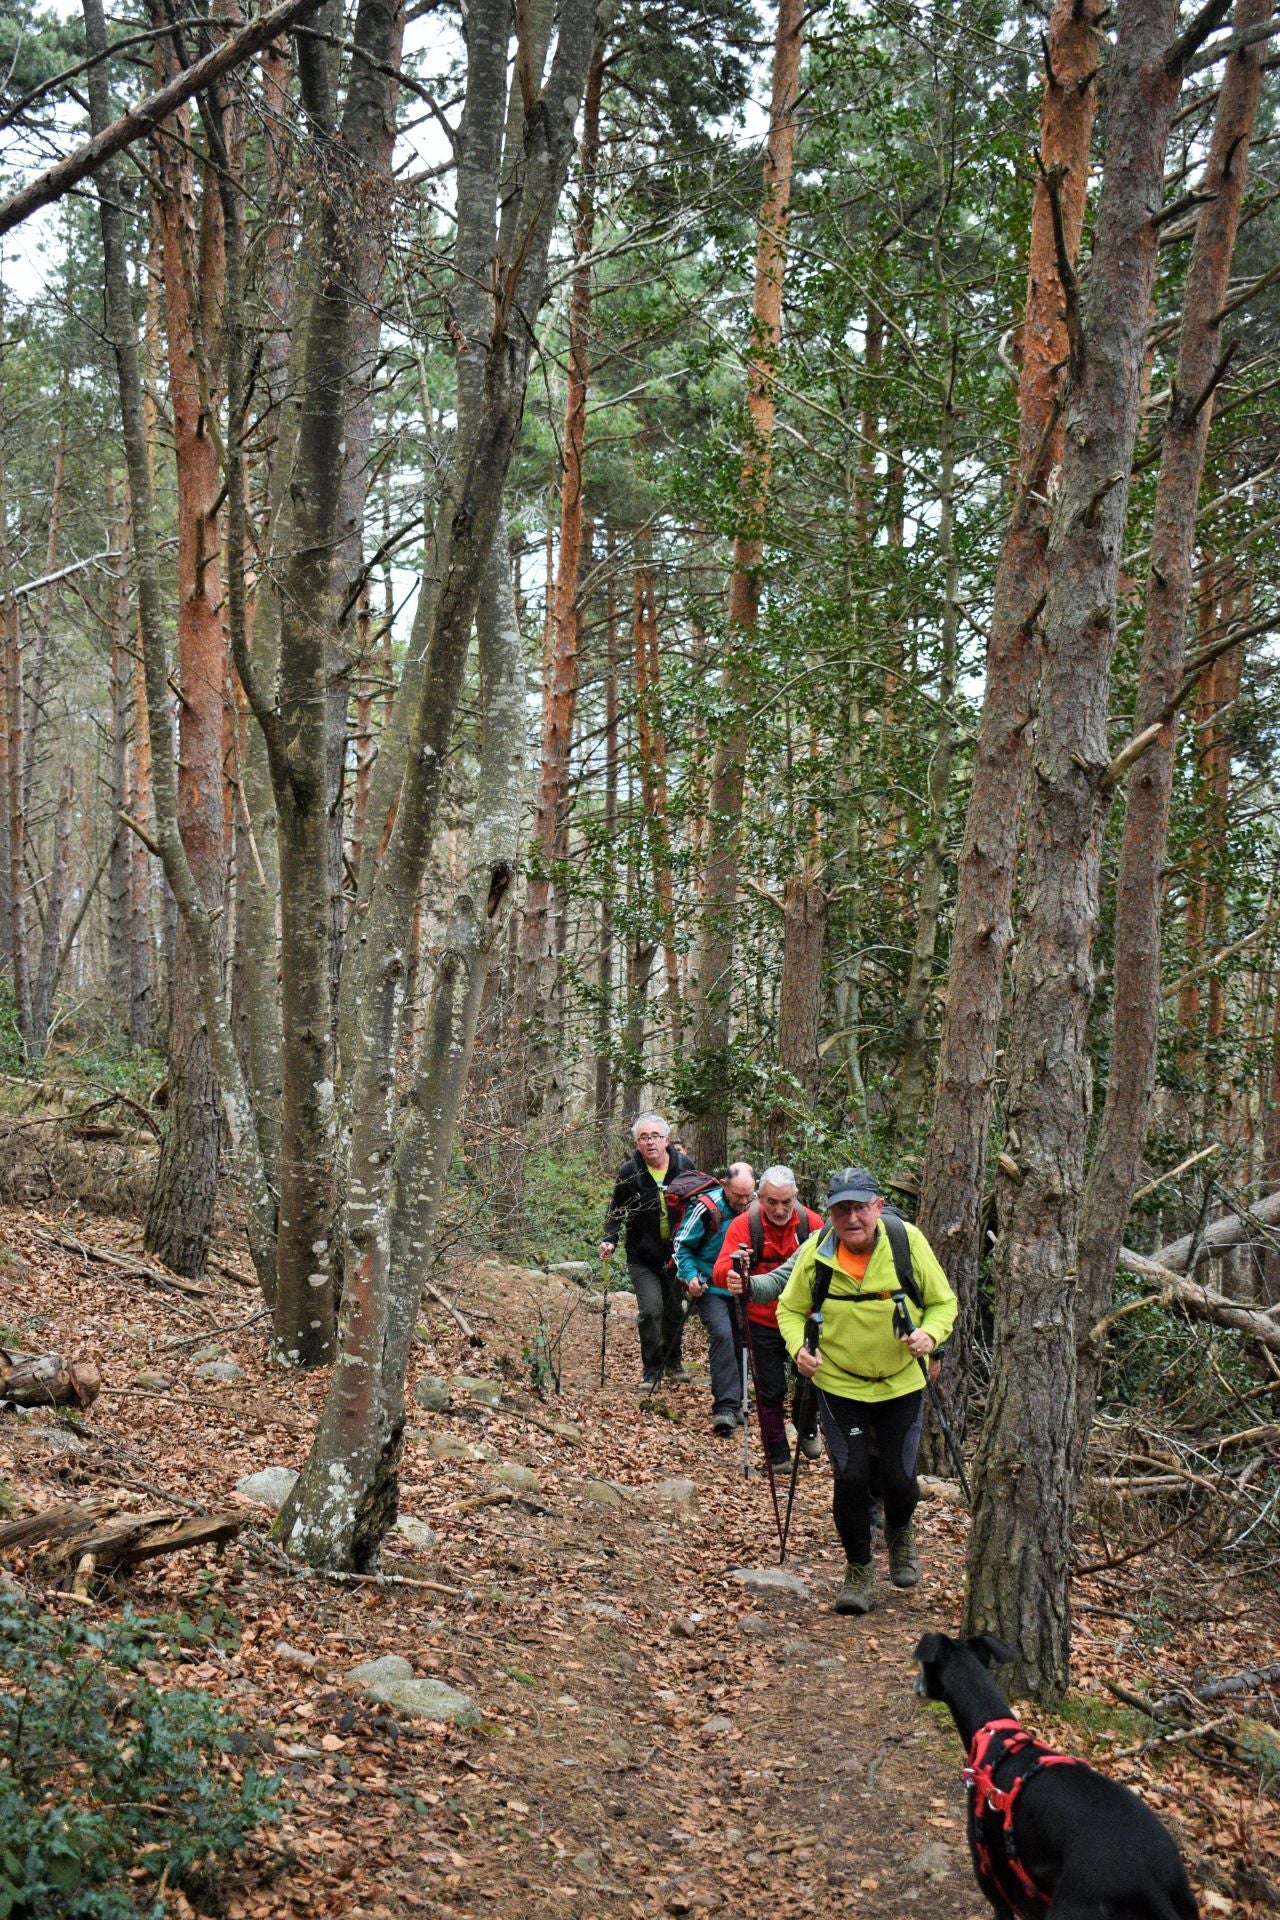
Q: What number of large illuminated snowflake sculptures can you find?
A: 0